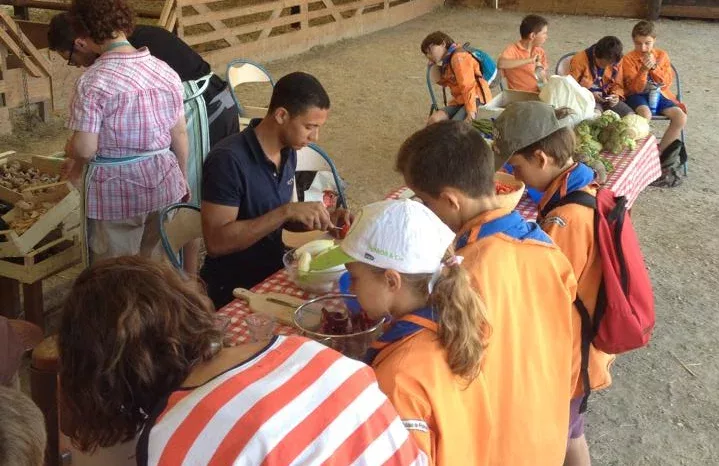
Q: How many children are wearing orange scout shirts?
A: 7